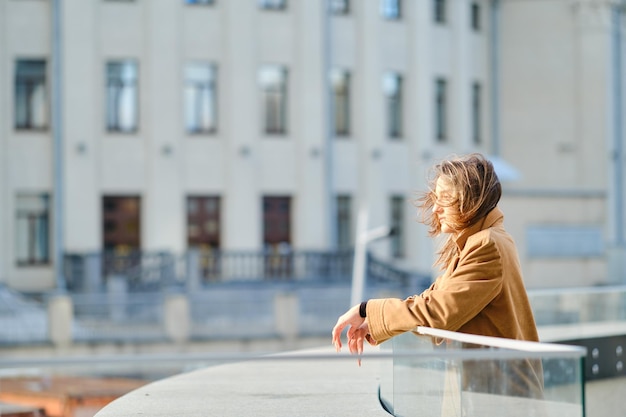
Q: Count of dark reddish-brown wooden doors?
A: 3